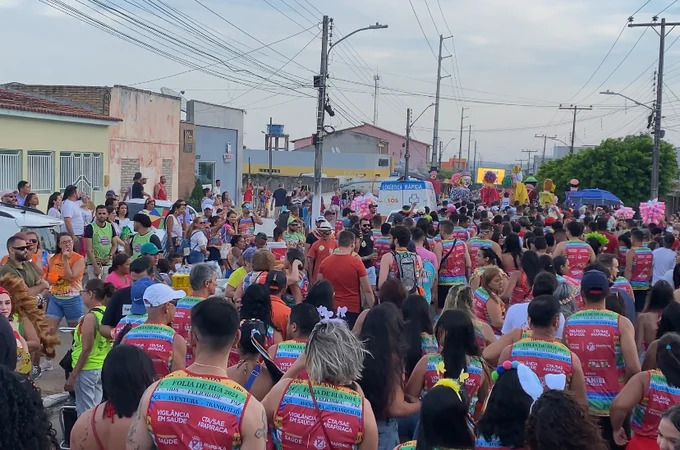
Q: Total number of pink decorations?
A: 3